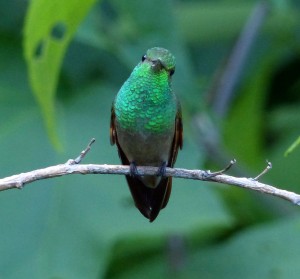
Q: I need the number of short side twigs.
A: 3